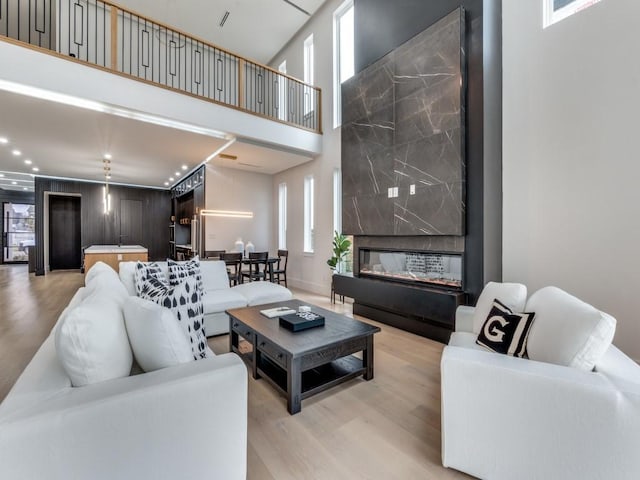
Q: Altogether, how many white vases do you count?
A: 2